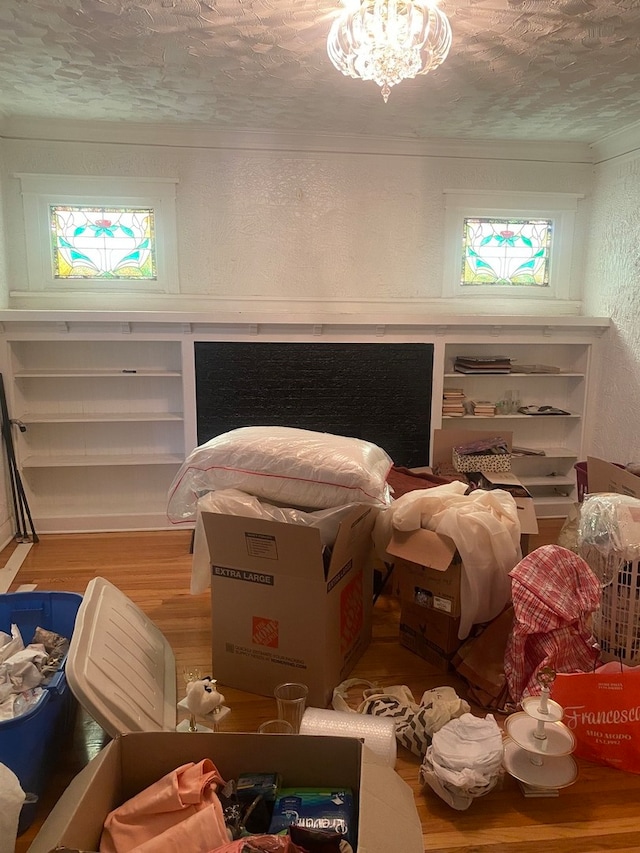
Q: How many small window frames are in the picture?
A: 2